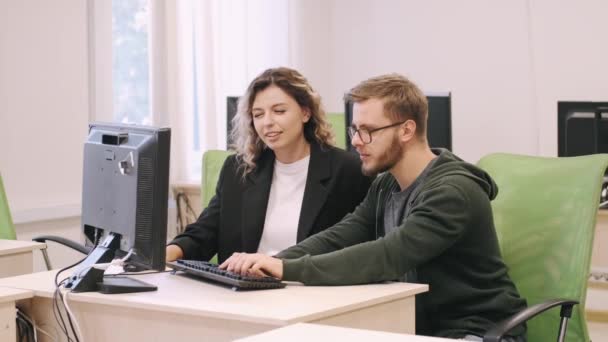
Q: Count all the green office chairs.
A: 4